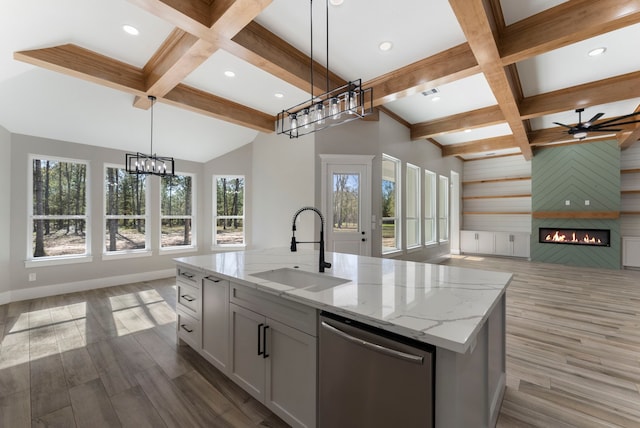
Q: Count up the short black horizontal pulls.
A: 4